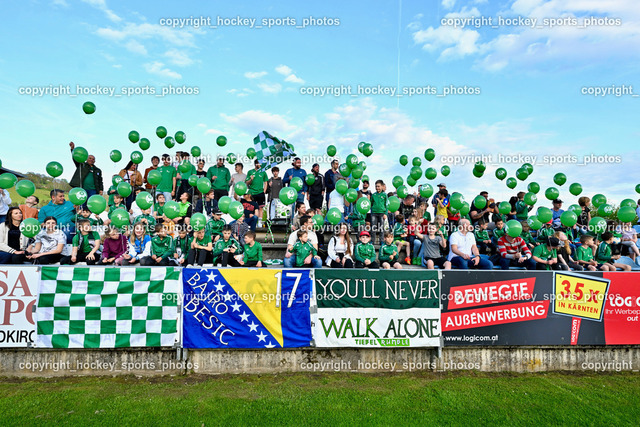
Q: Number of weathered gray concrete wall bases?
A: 1